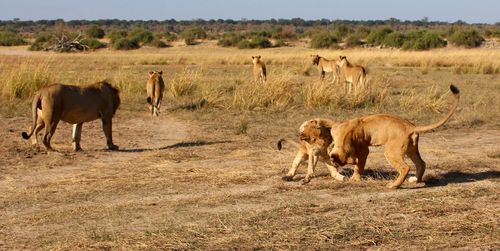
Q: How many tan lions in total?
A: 7